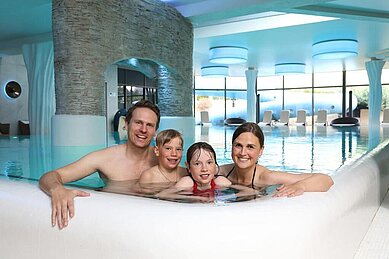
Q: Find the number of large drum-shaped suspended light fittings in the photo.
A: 4